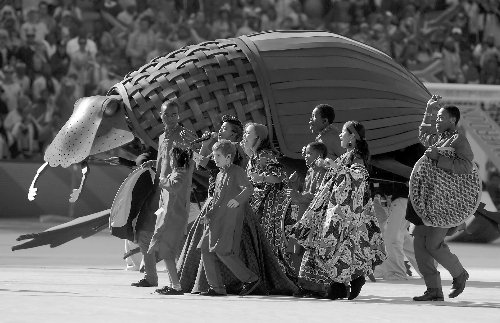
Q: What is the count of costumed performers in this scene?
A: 9